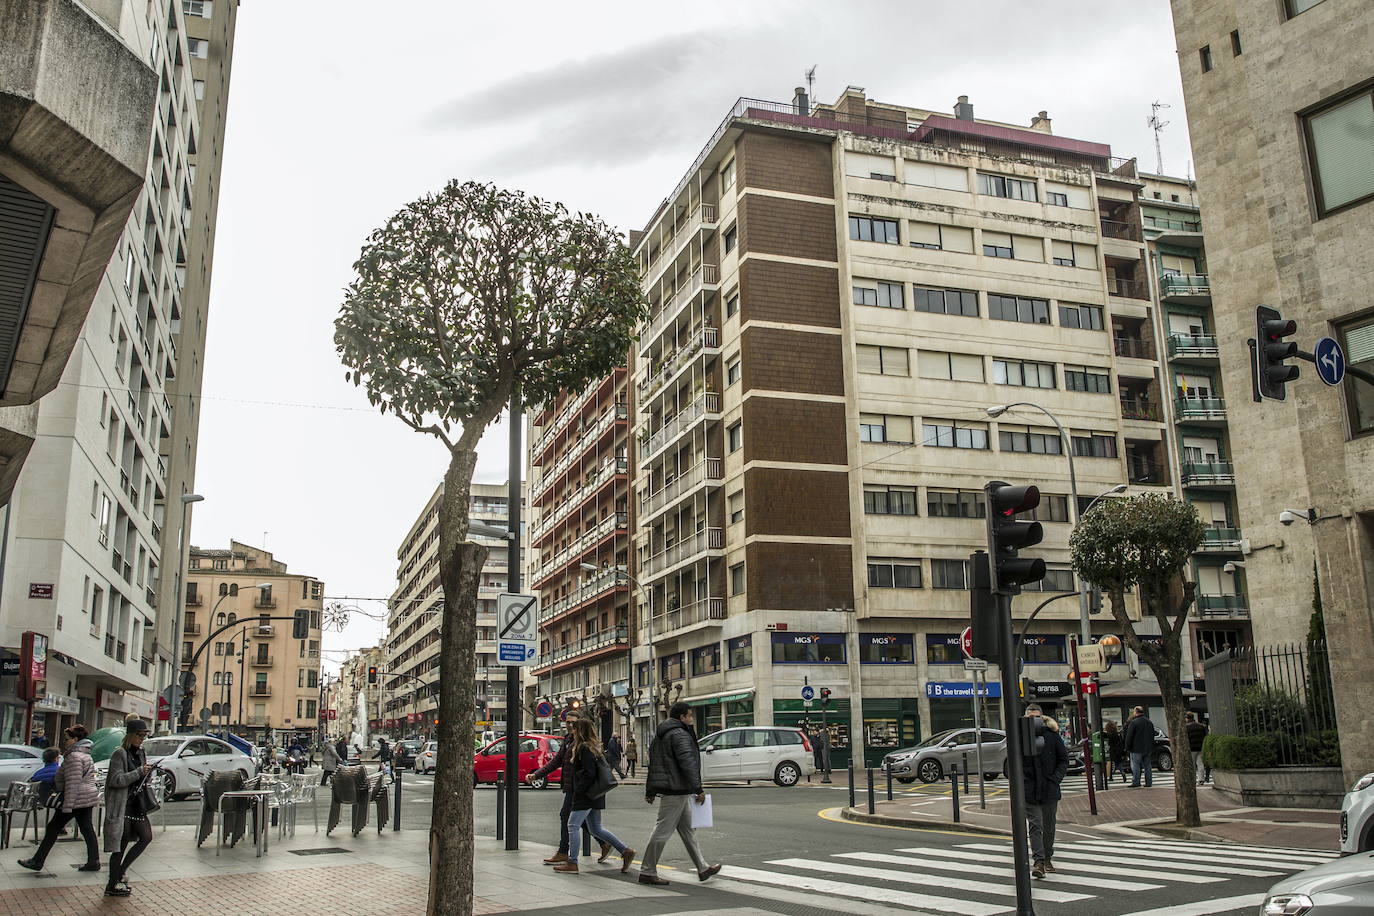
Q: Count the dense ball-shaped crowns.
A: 2